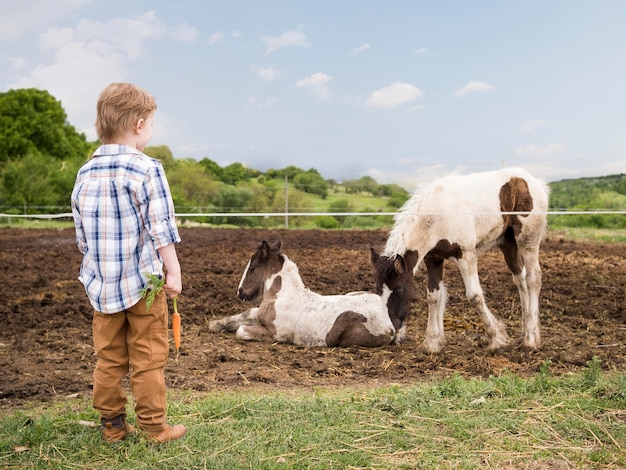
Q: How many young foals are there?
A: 2